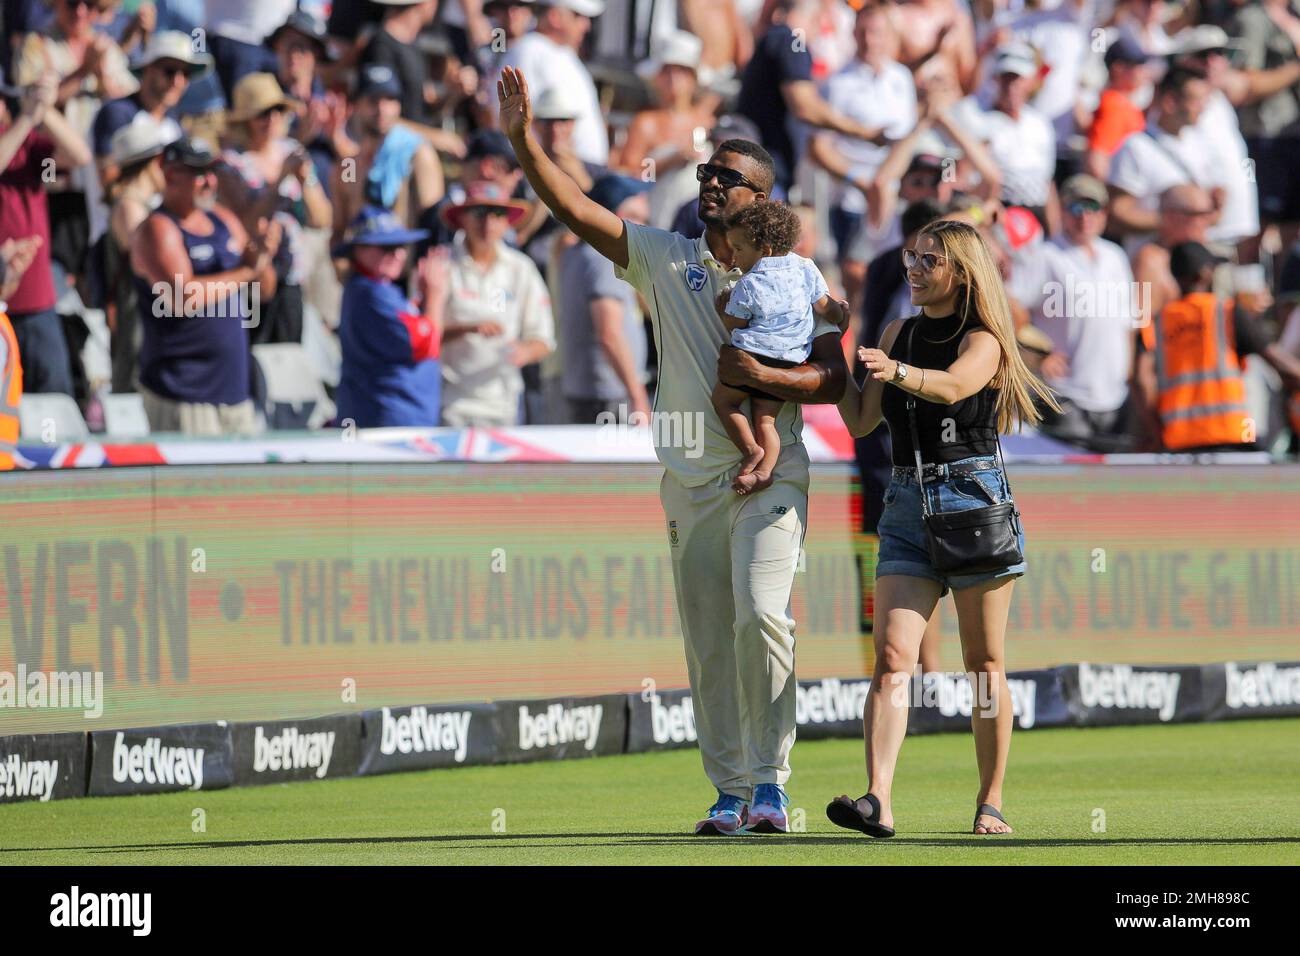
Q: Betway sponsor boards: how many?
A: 10